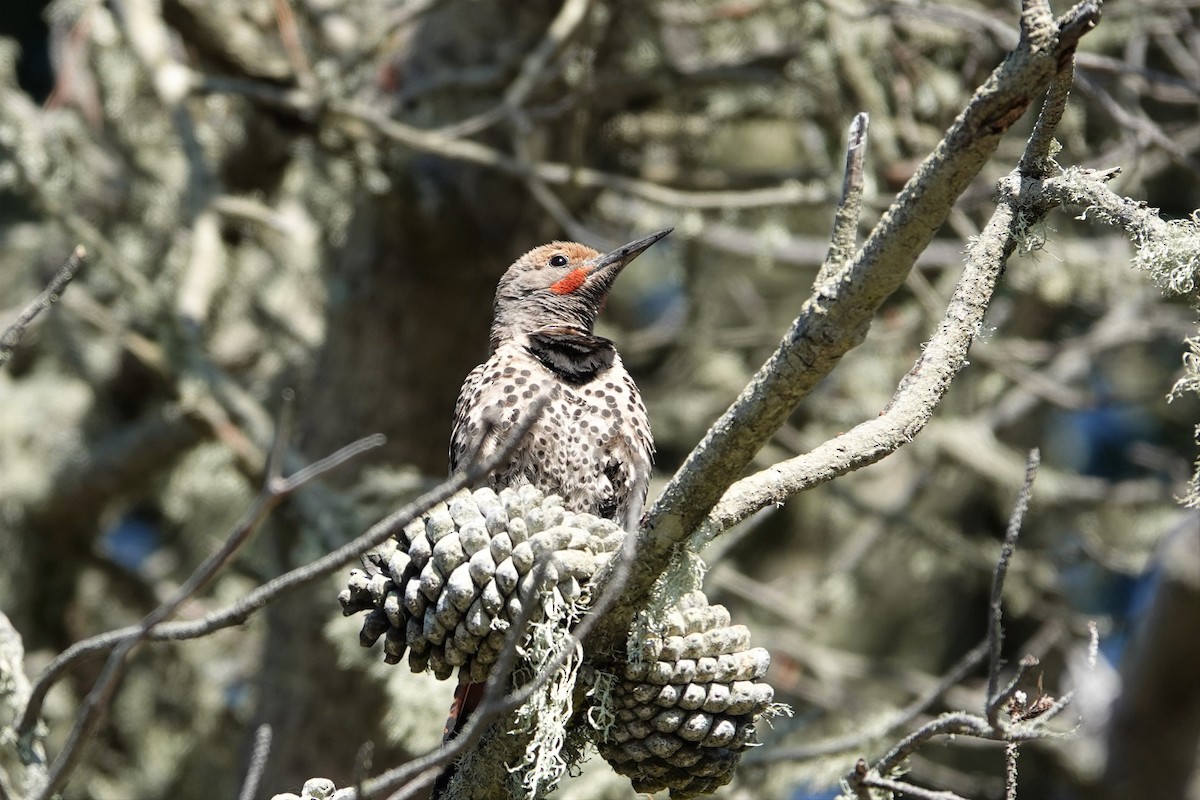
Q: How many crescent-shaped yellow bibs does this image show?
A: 0